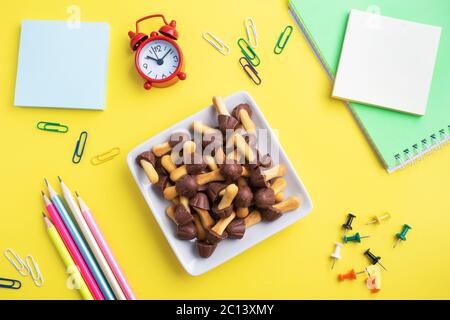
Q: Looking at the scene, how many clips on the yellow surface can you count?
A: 11